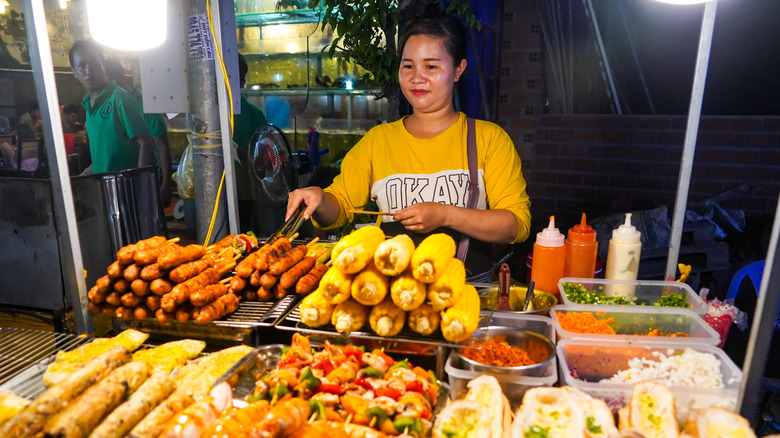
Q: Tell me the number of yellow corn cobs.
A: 12